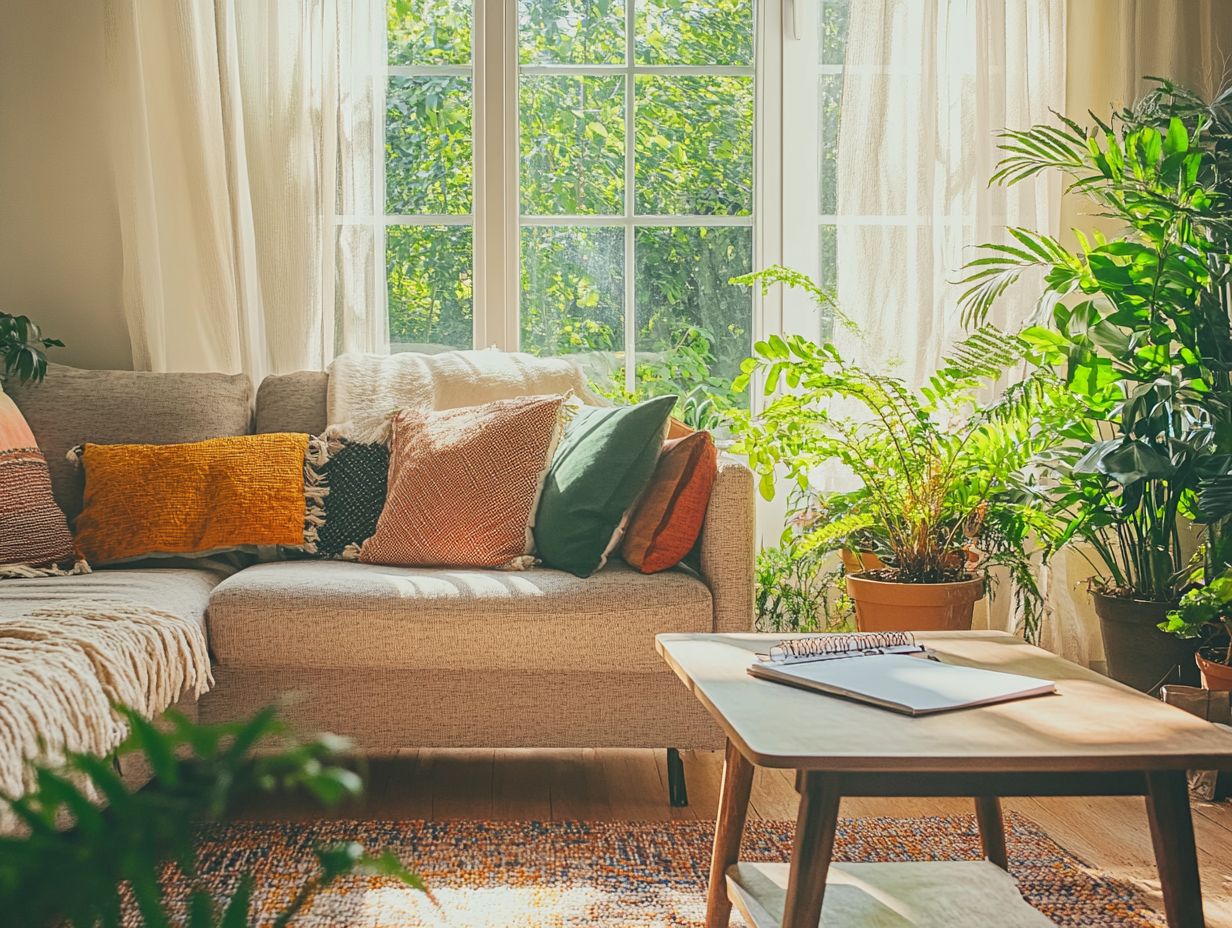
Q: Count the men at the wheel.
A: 0